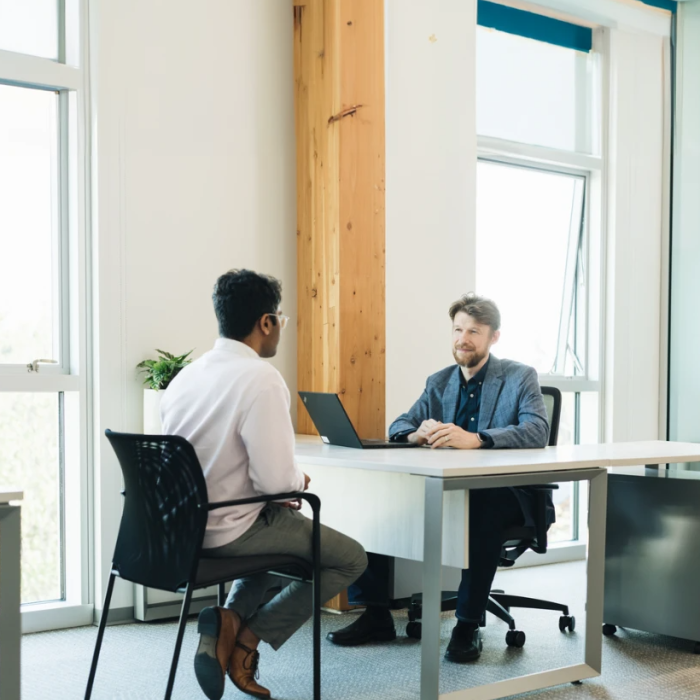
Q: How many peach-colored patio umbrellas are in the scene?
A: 0